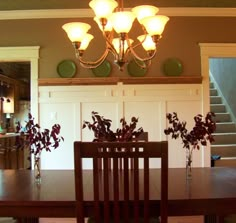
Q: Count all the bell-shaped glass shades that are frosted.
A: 9